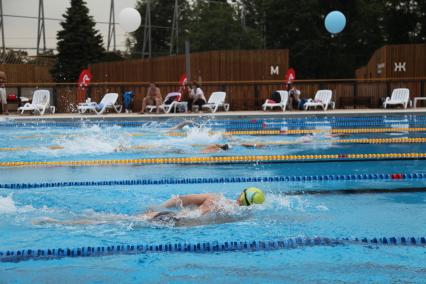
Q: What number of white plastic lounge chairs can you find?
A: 7